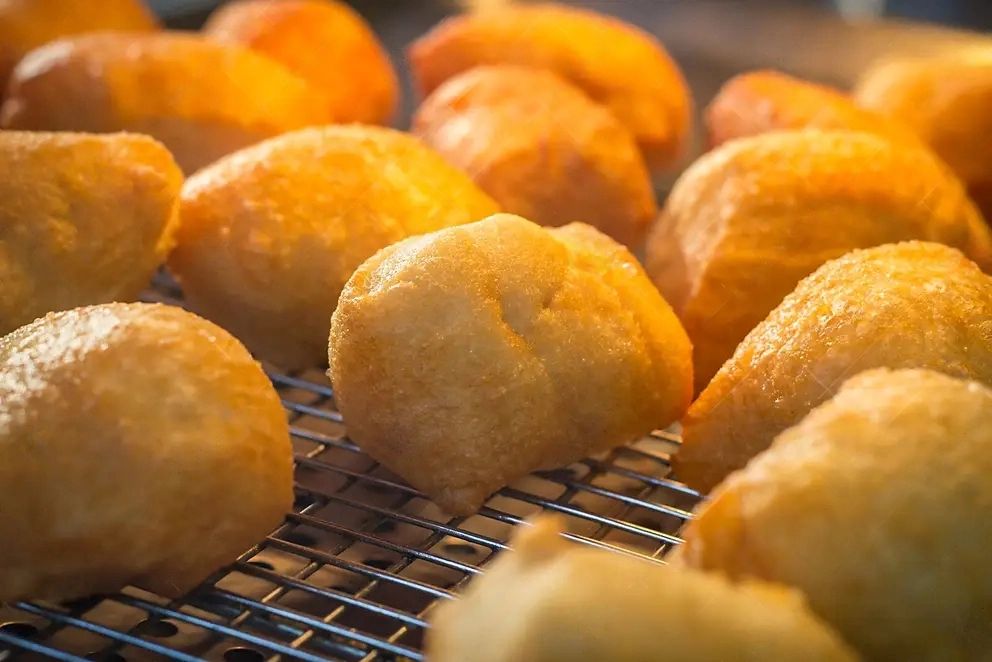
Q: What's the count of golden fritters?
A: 15